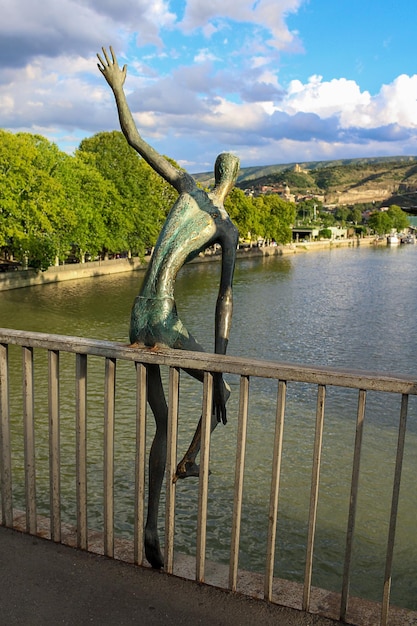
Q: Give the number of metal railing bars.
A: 13